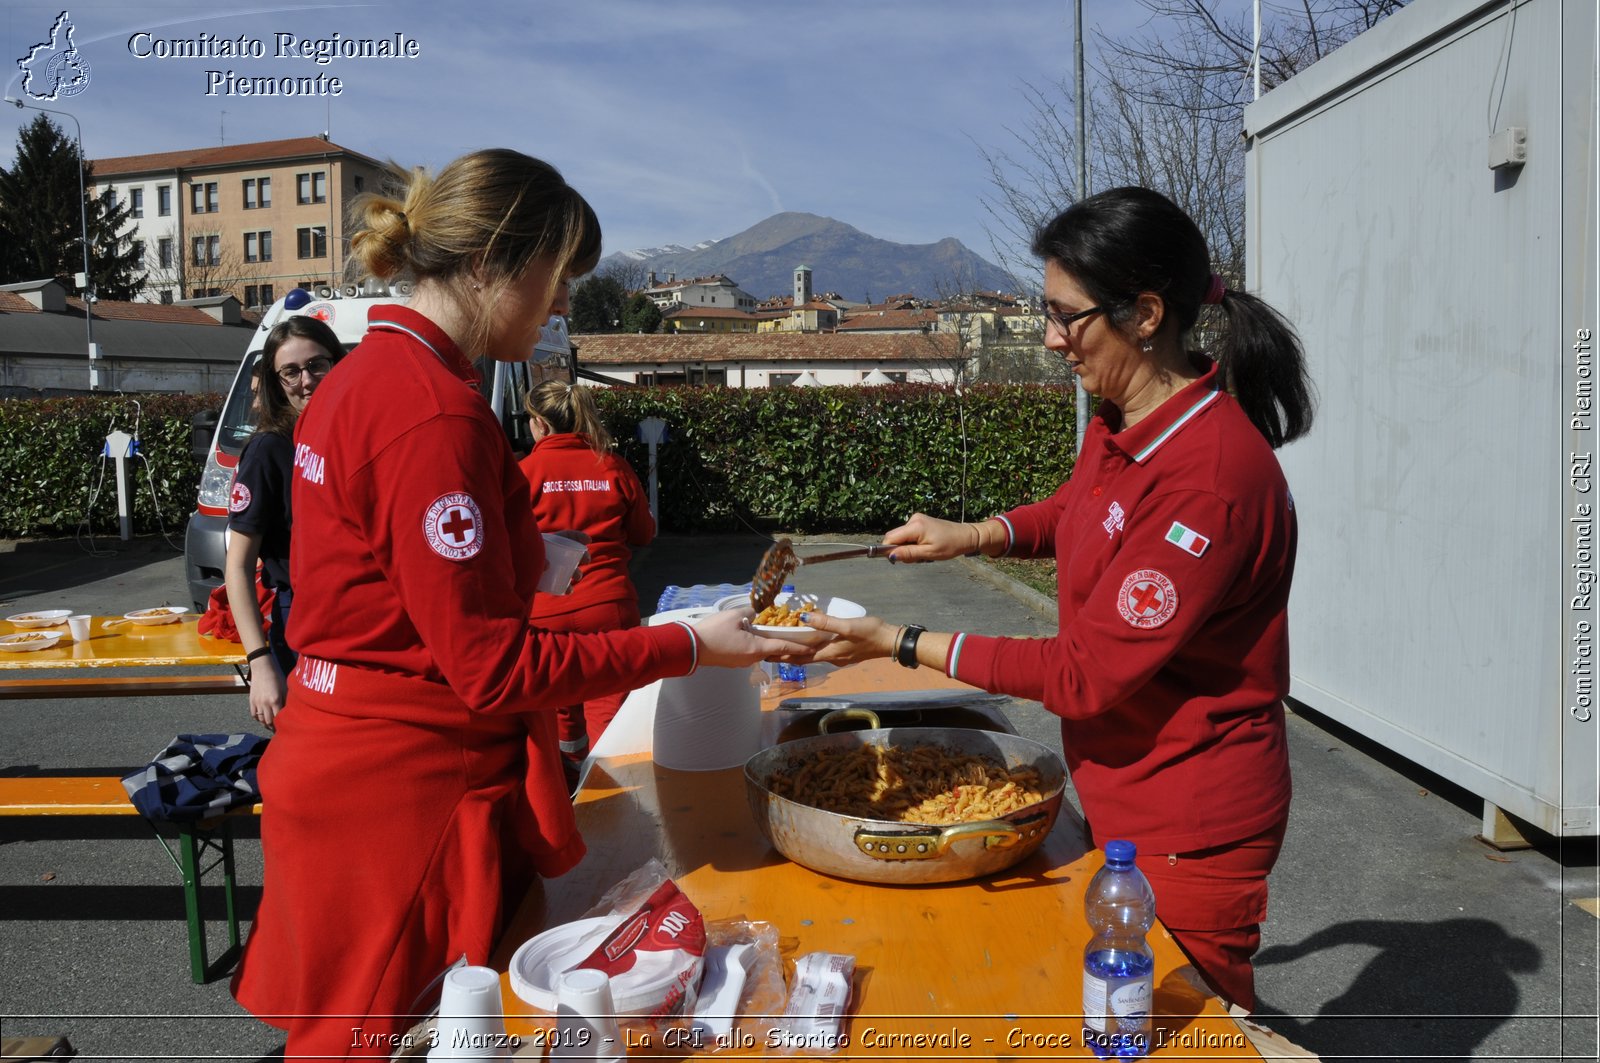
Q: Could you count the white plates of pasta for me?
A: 4